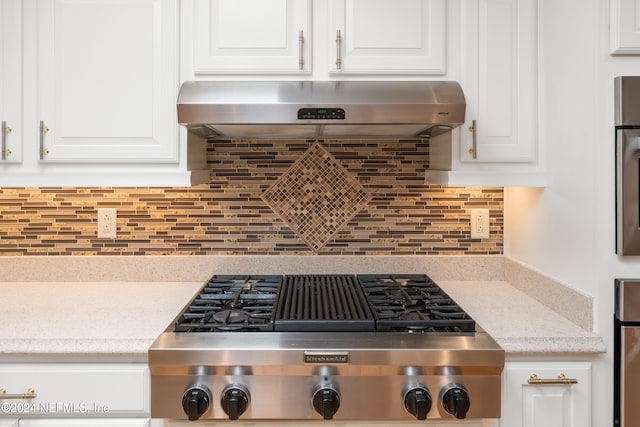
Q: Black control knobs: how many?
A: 5